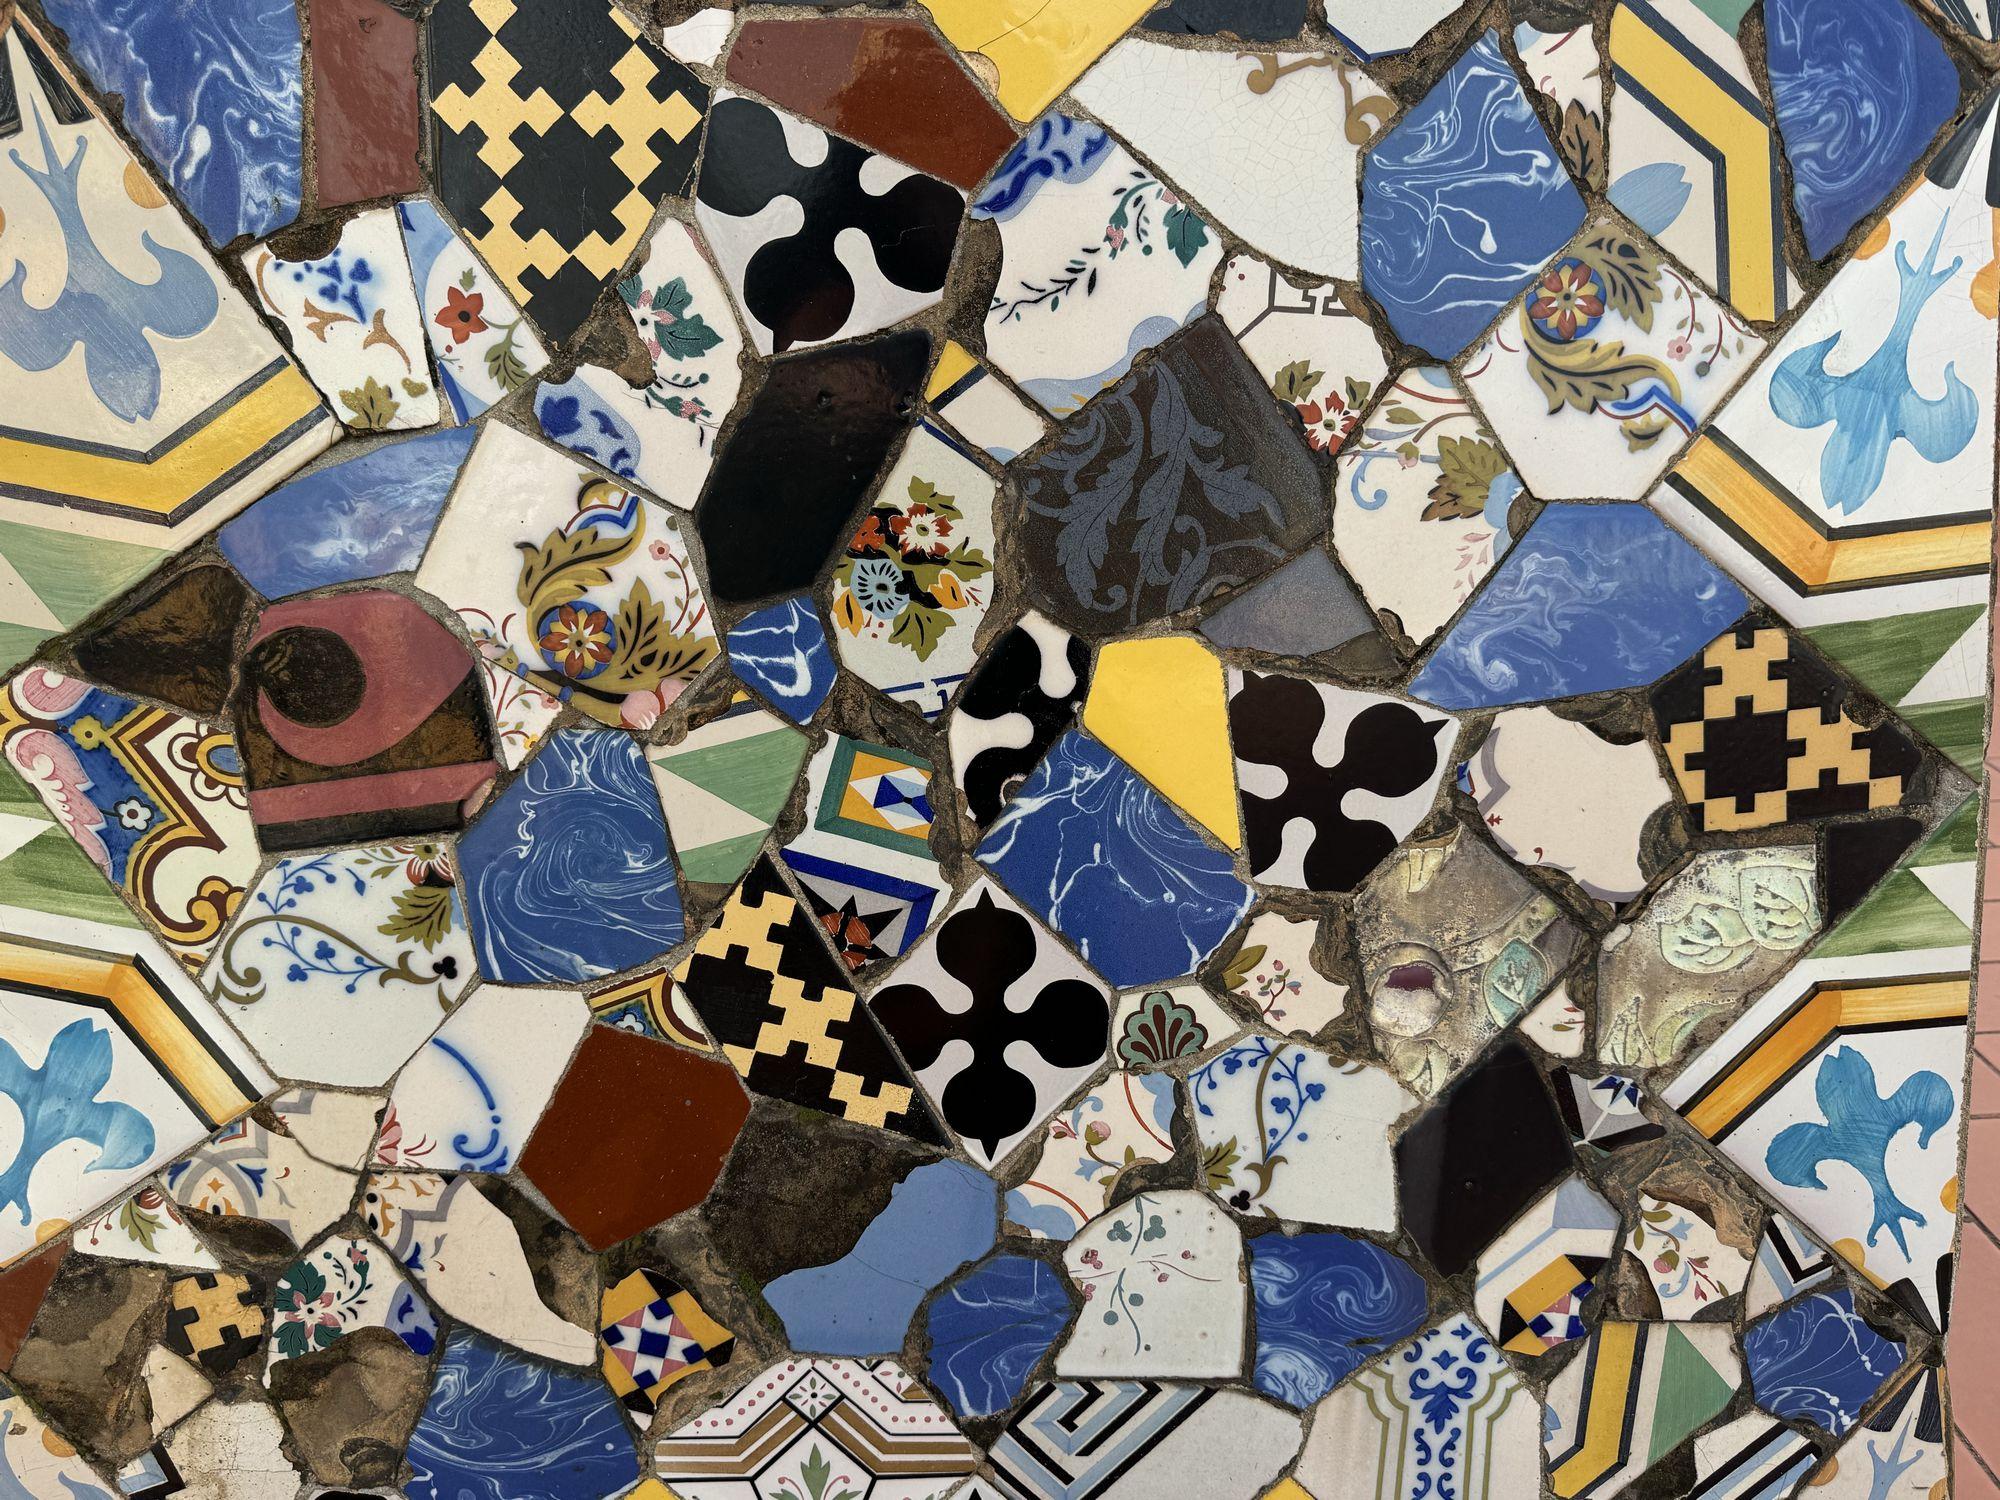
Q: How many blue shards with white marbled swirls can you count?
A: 12